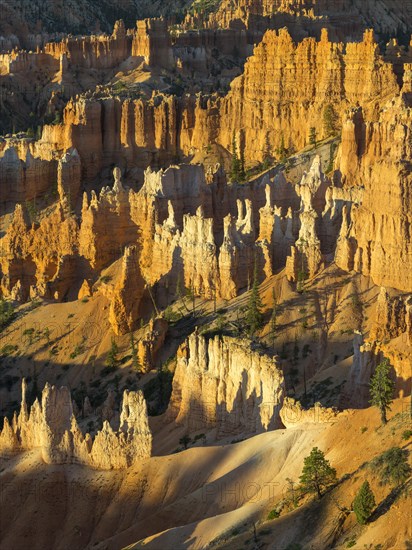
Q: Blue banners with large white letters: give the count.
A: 0